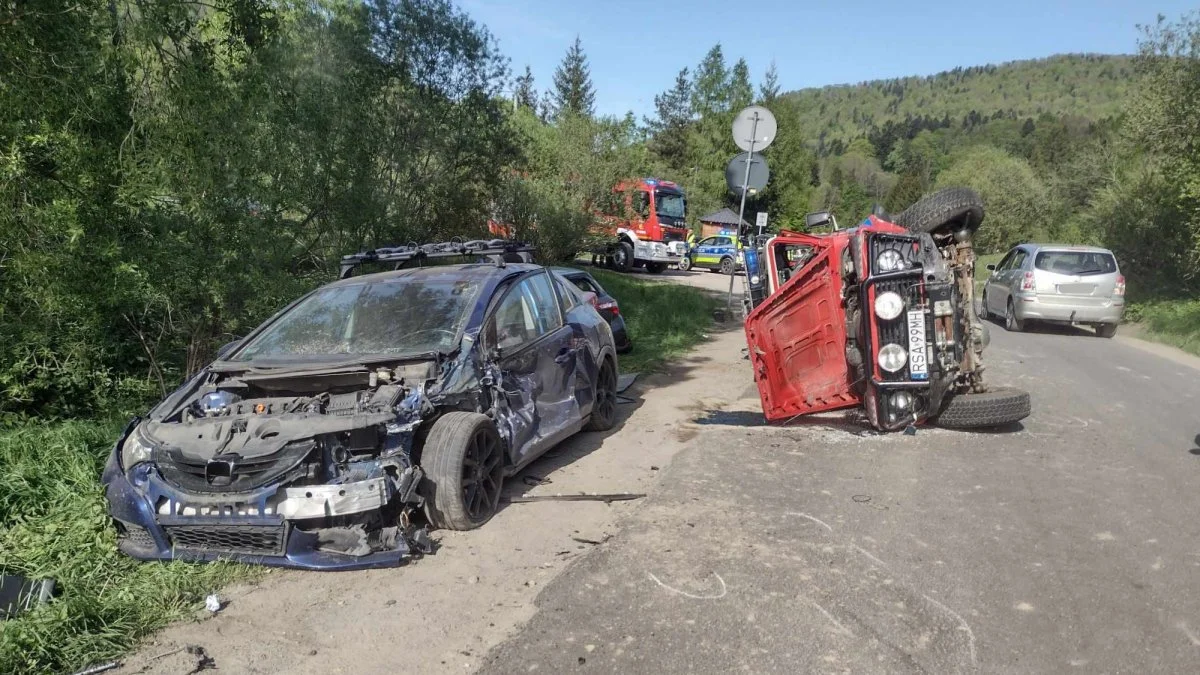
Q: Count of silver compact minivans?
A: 1